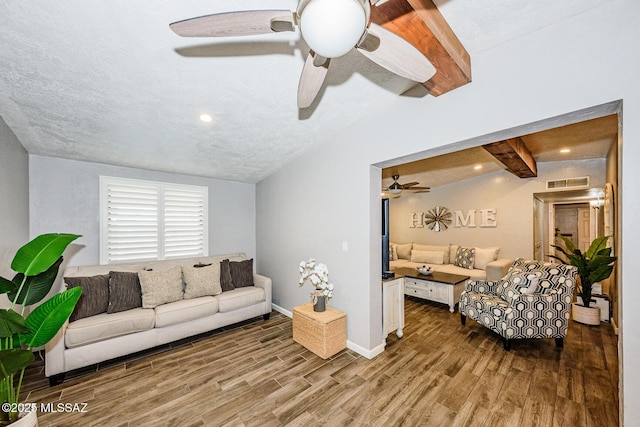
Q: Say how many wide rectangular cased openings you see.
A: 1